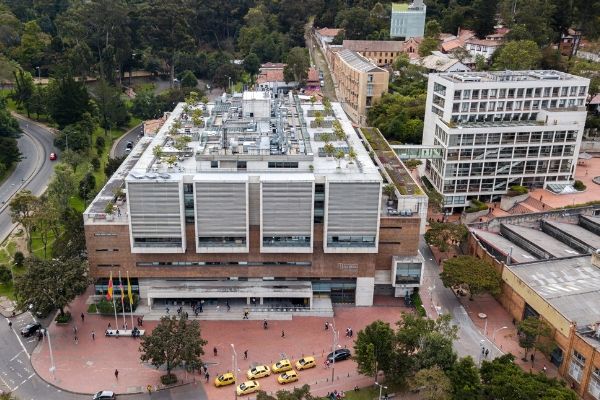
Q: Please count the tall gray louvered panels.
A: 4